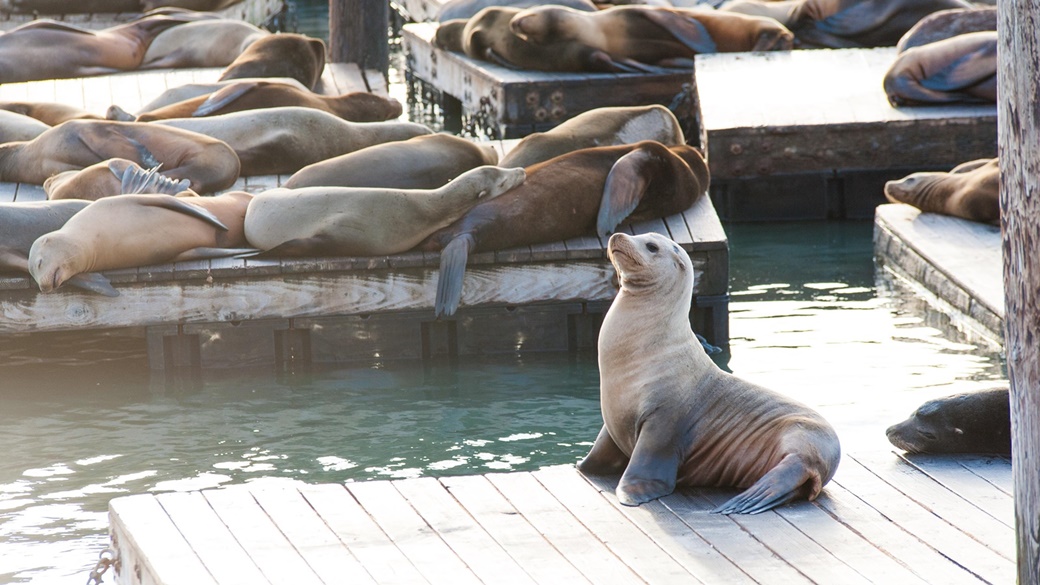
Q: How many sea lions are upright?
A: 1